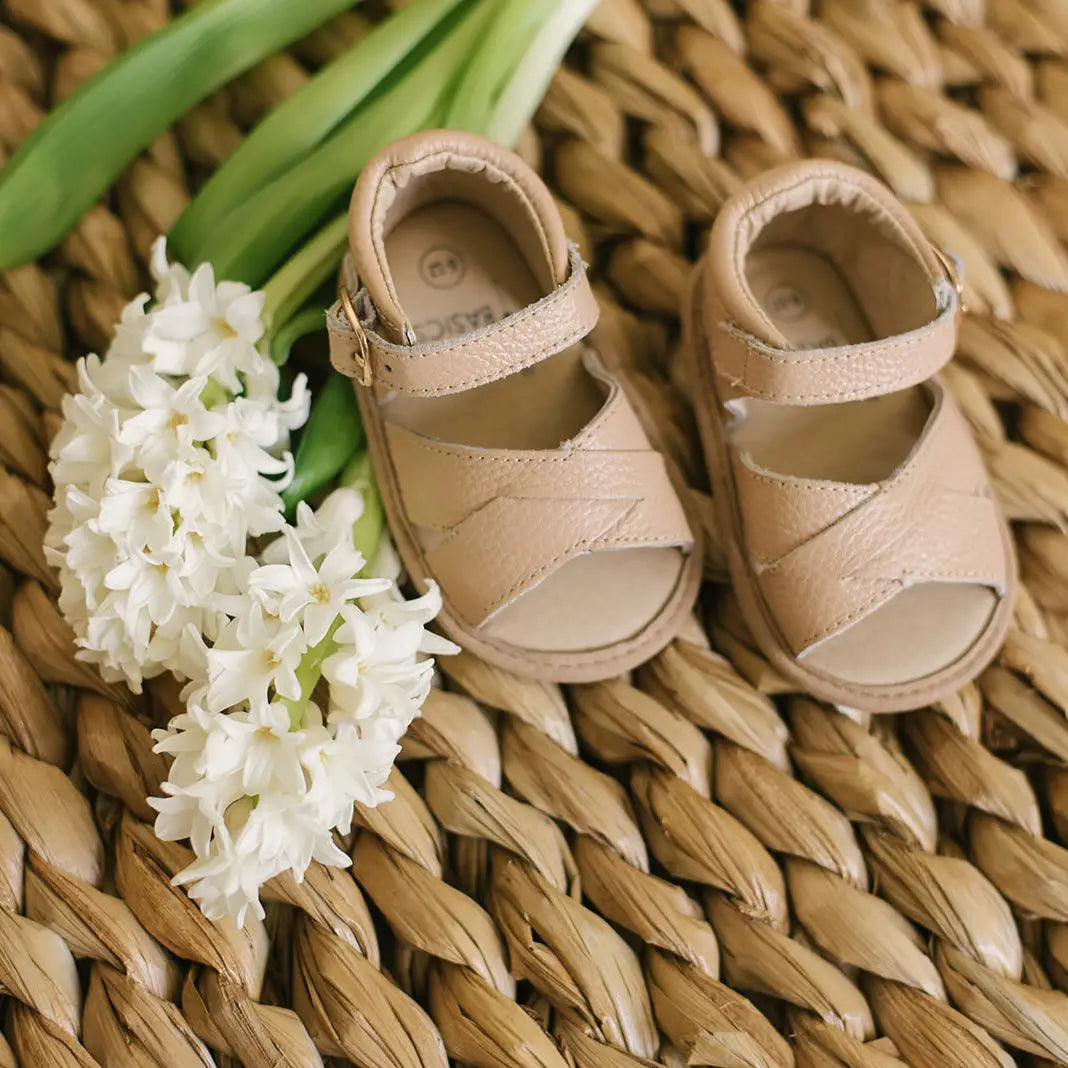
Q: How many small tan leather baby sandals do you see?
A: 2